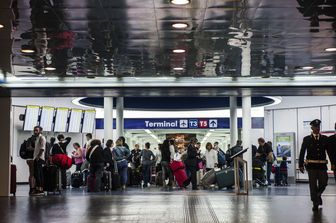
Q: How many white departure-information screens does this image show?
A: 5